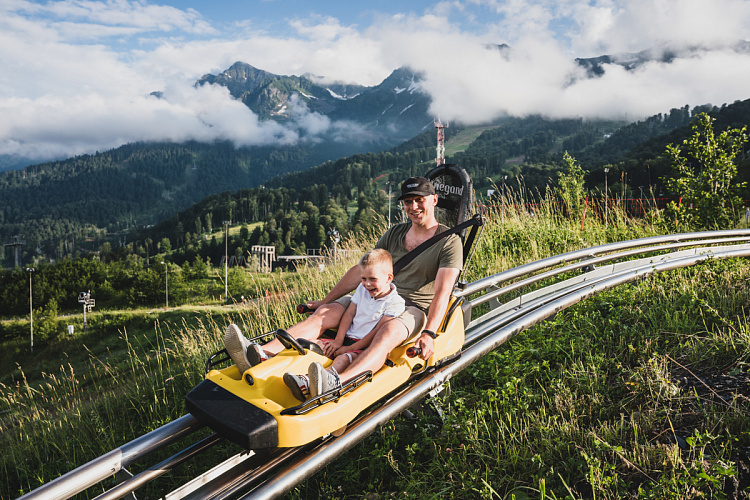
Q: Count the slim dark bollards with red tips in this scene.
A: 0